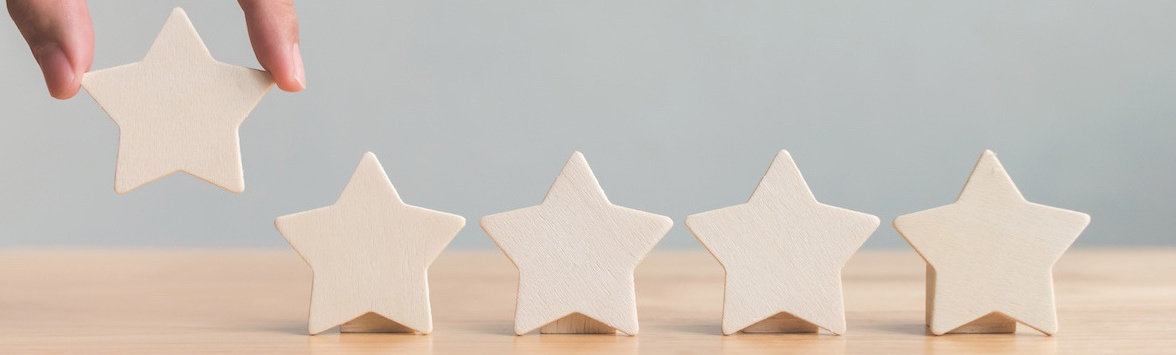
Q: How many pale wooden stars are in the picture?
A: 5